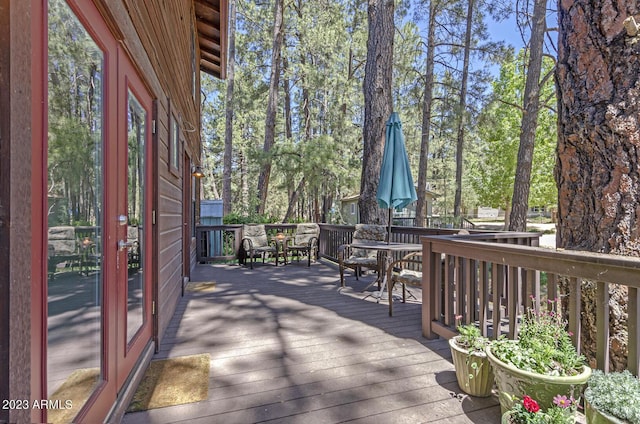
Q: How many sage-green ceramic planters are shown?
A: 4